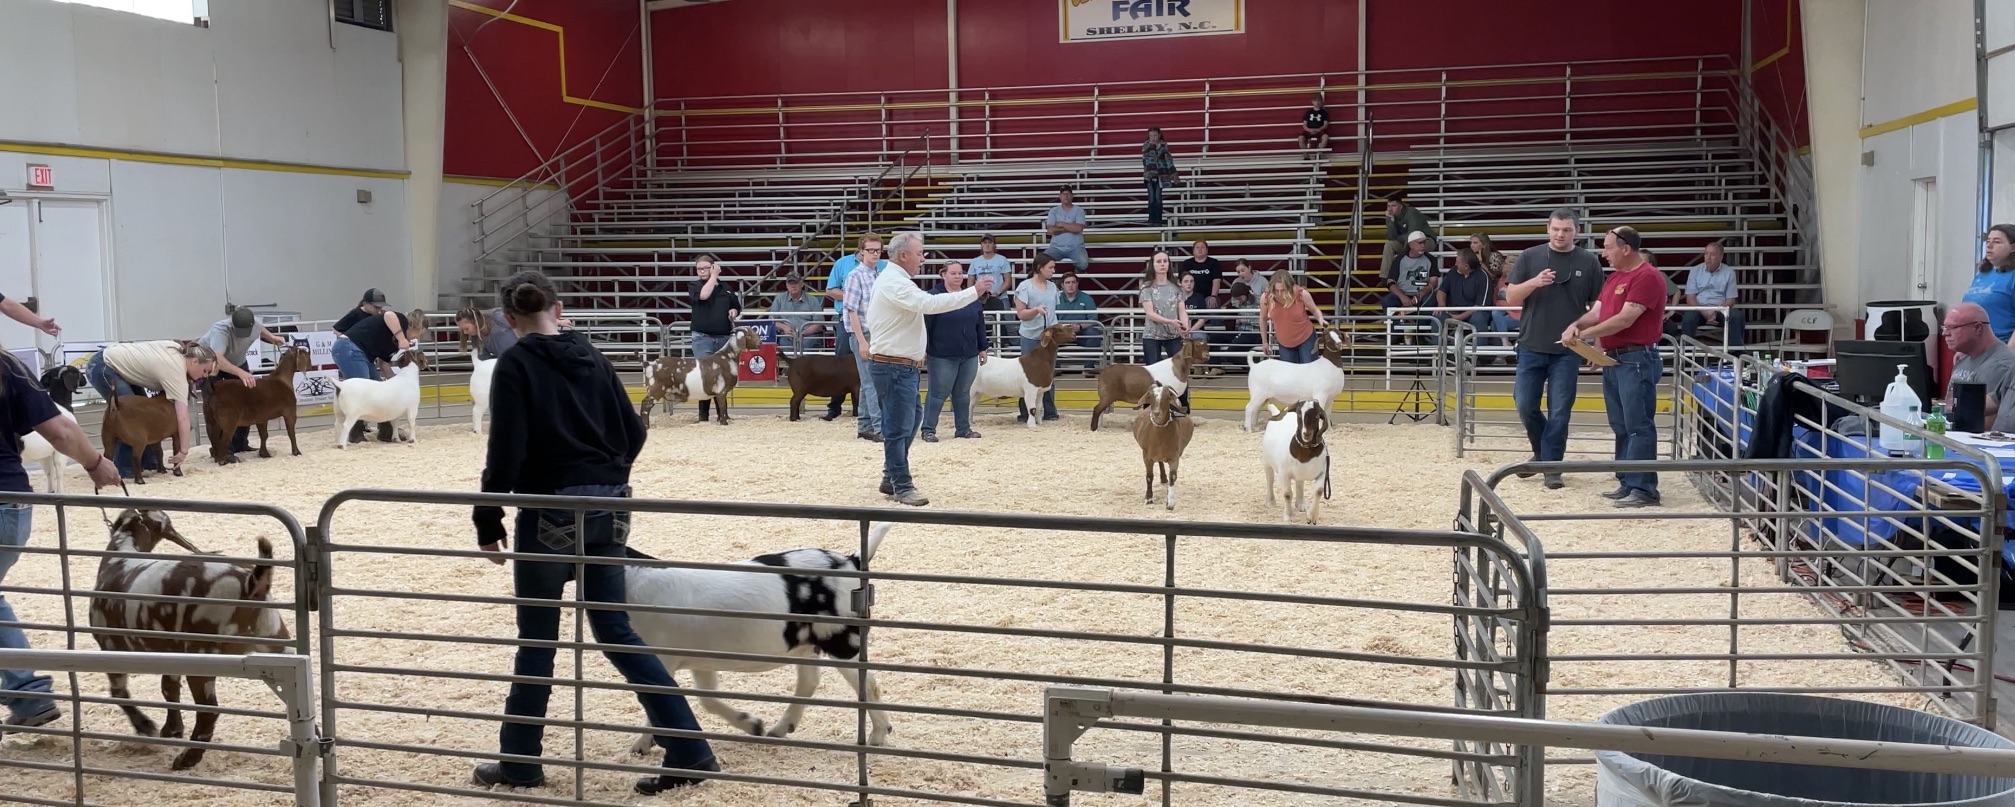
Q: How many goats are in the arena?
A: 14